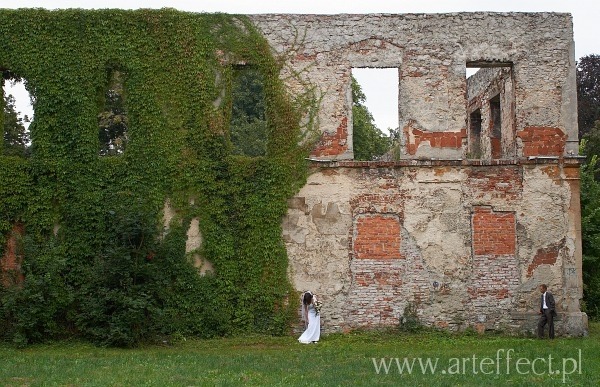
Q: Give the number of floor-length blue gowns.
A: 0